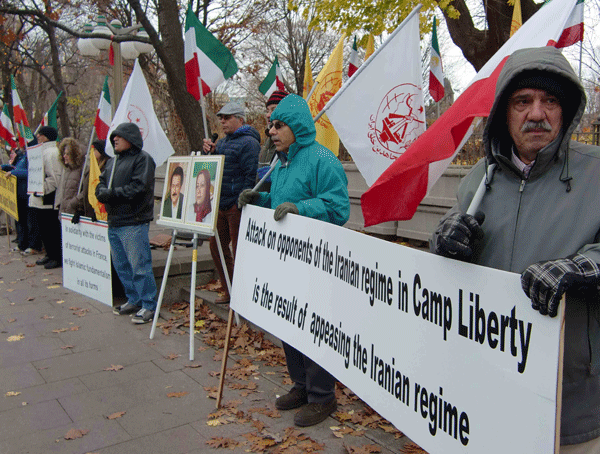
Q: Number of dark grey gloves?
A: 2